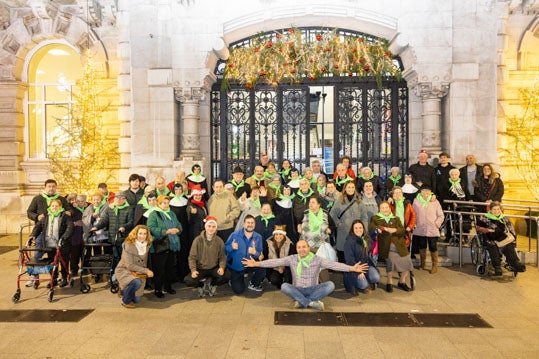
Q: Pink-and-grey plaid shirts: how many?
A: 1